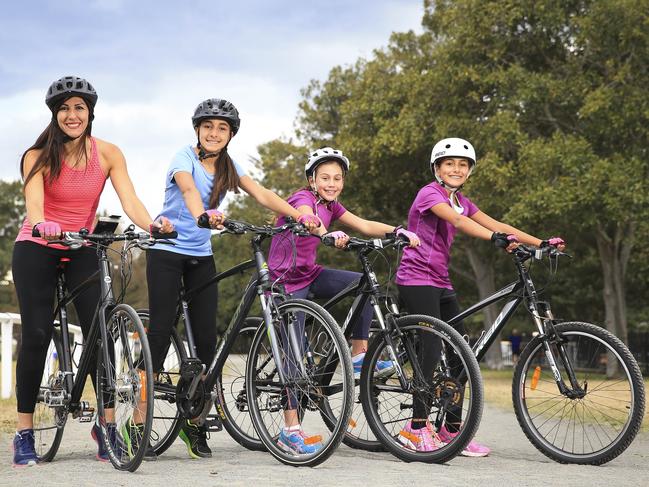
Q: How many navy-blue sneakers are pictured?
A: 2